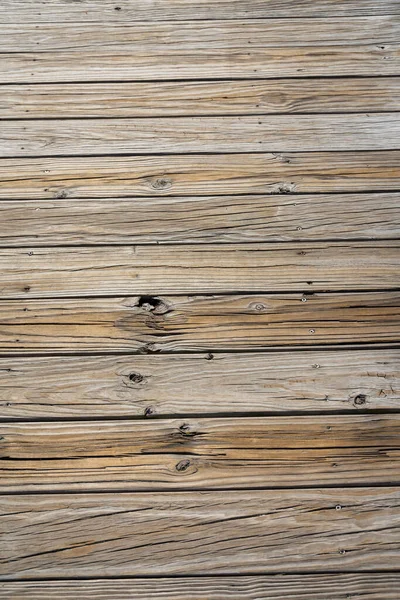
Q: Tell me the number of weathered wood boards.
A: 13